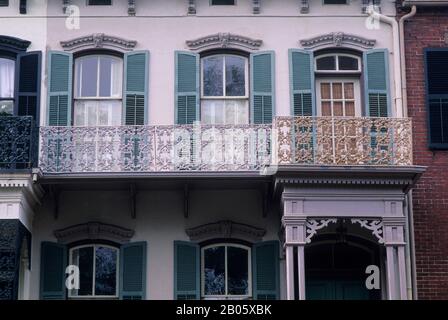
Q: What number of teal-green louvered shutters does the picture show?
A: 10